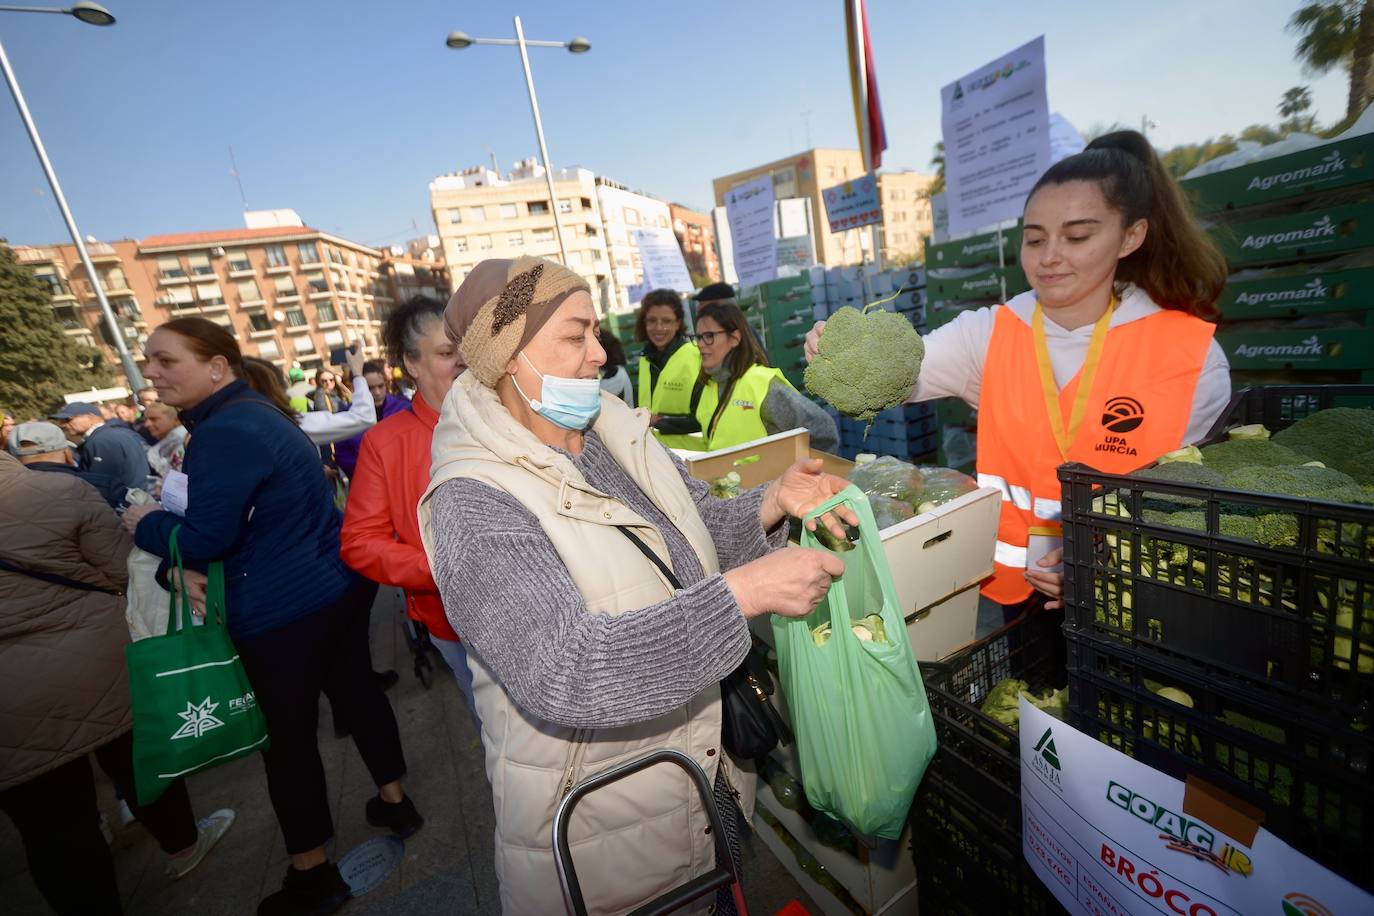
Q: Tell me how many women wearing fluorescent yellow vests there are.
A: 2